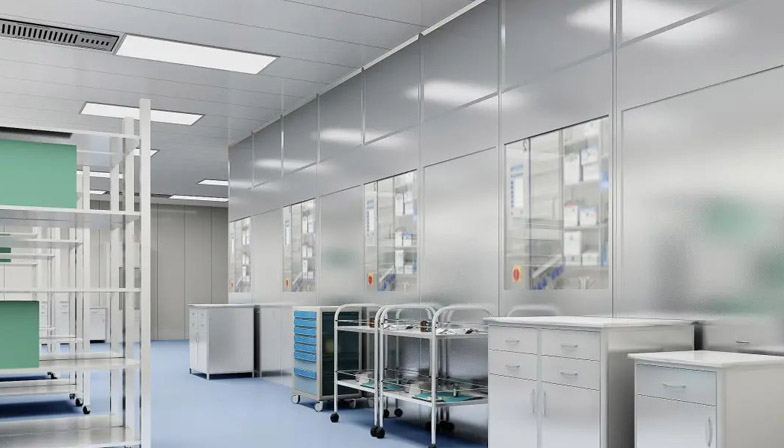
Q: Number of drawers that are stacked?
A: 7